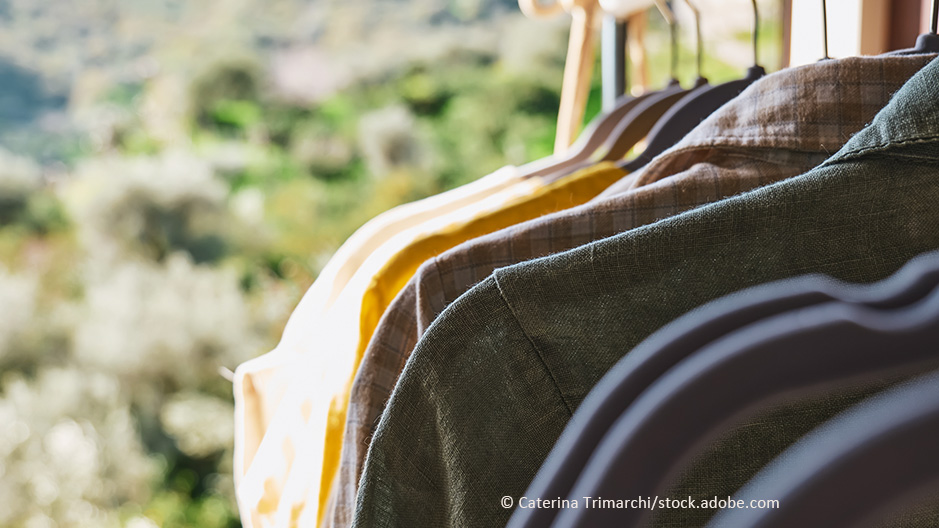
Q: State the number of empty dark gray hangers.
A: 3